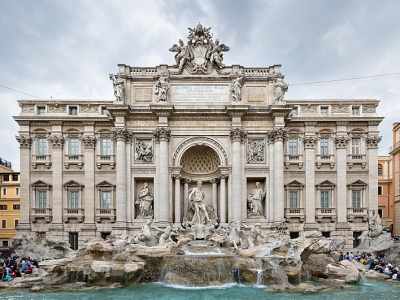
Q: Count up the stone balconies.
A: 12